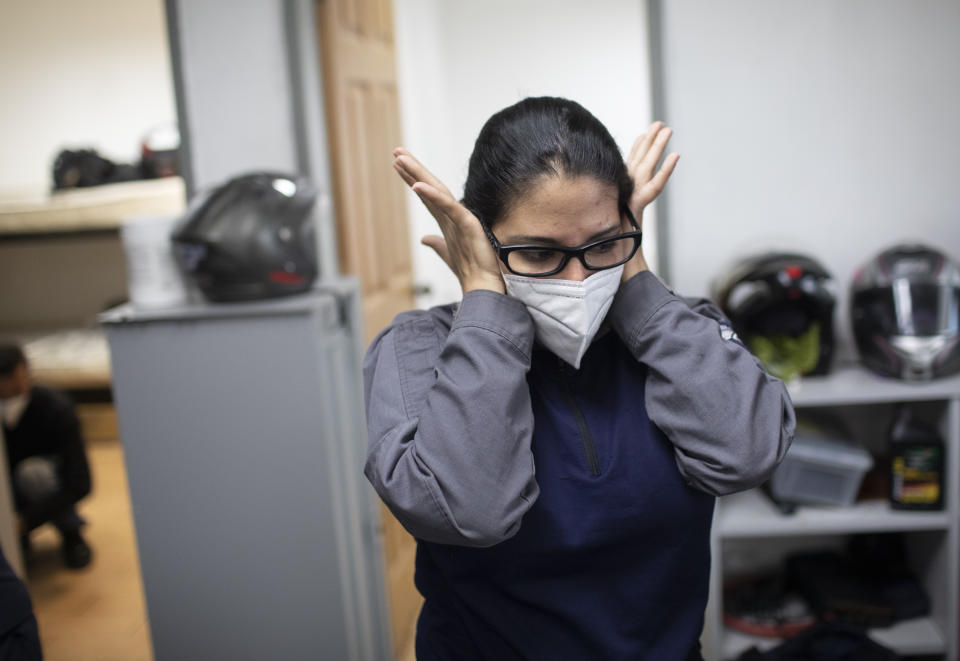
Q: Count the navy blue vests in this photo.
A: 1